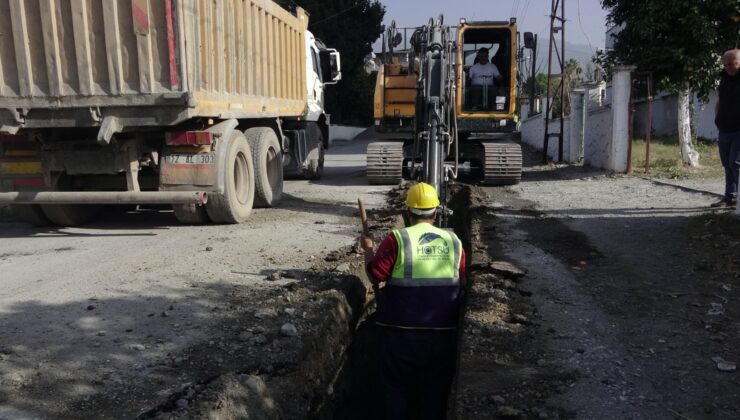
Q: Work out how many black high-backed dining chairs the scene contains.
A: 0